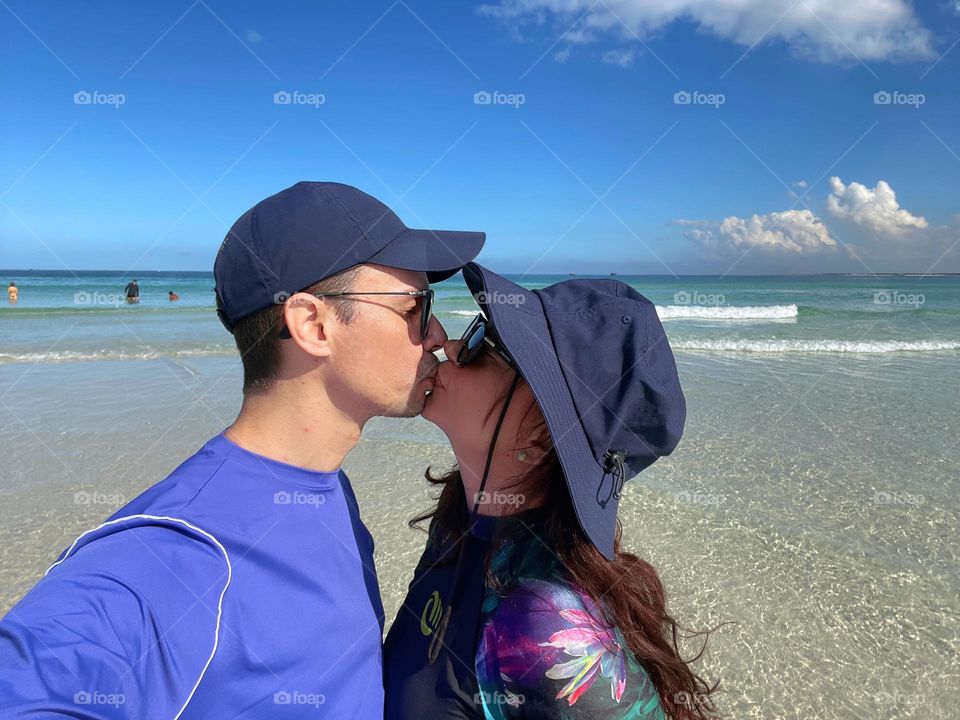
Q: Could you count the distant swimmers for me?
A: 3